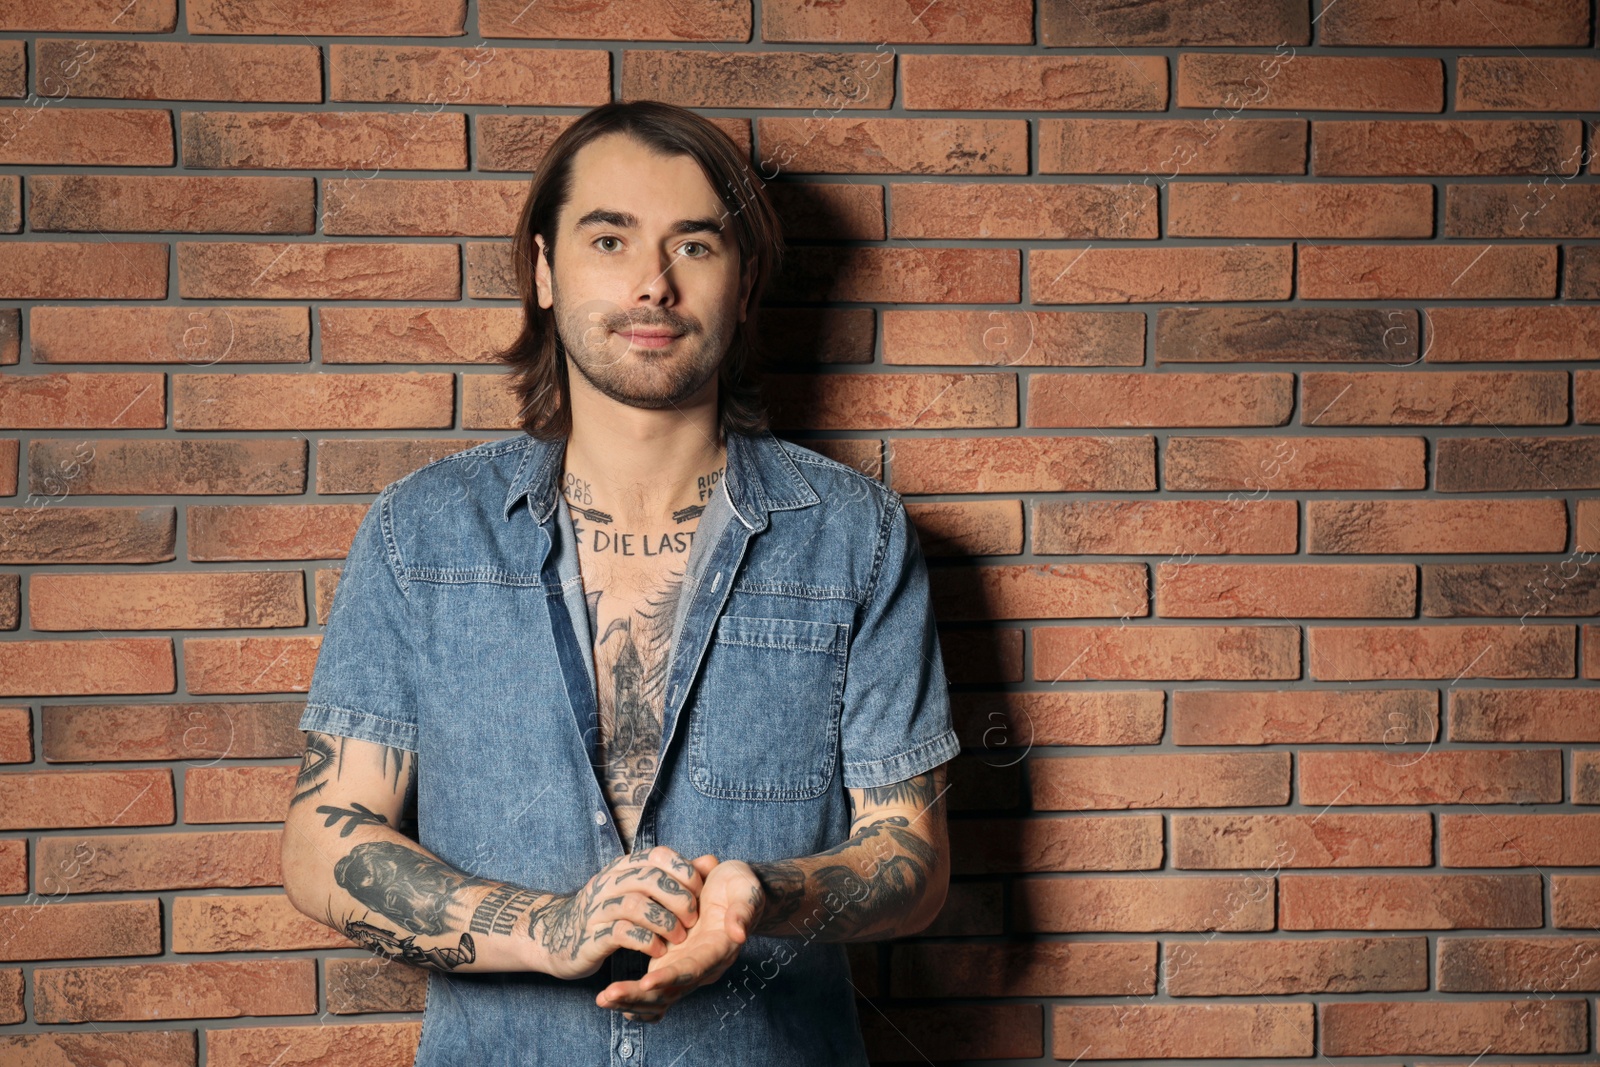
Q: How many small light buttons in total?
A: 2